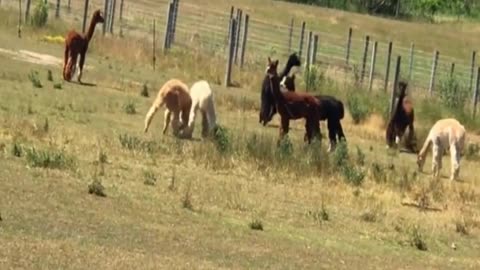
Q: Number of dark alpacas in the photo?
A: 5